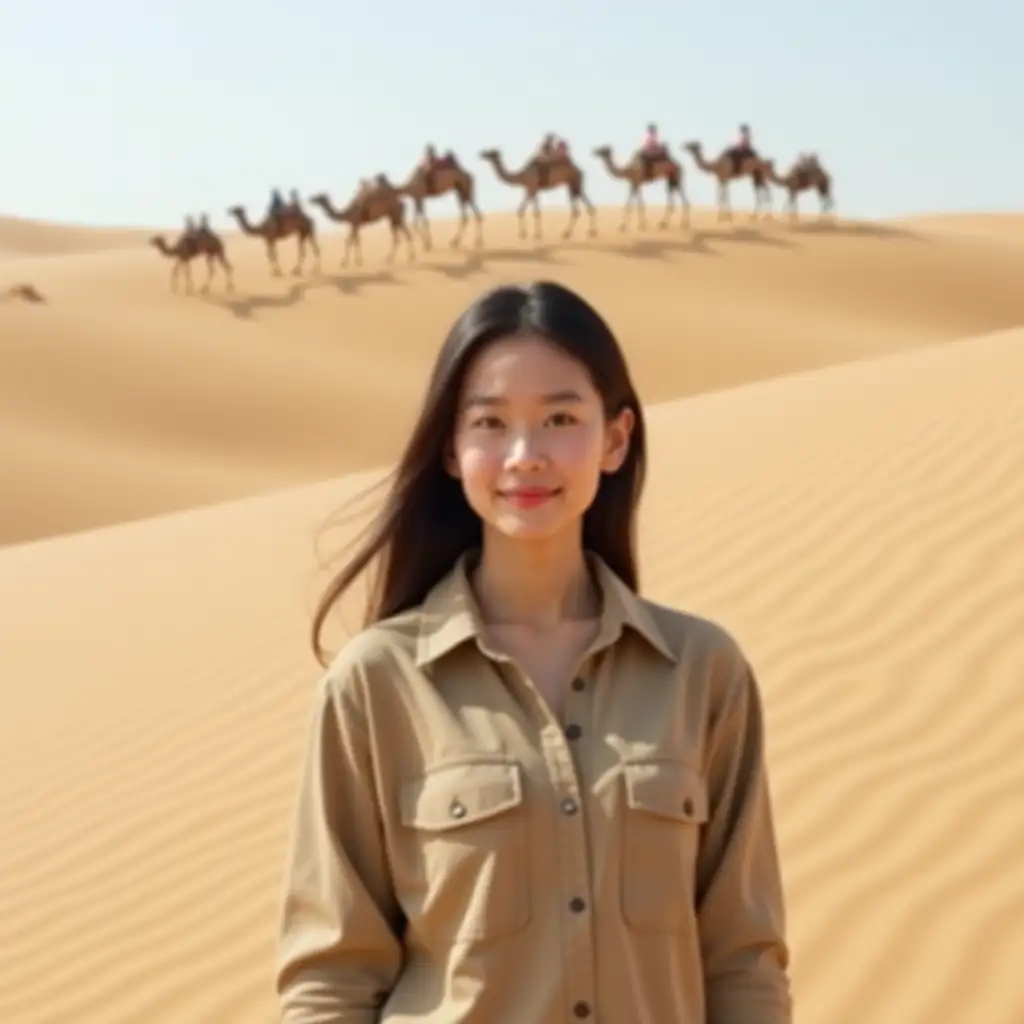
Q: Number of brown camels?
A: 8